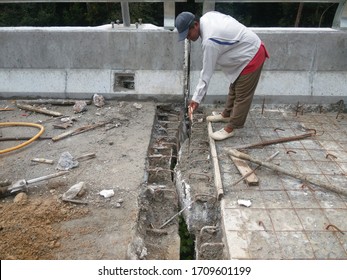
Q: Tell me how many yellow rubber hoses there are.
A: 1